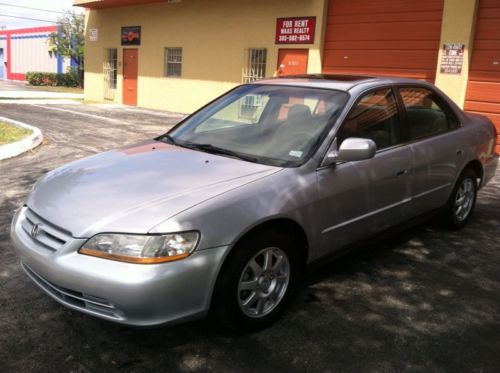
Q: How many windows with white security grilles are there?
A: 3